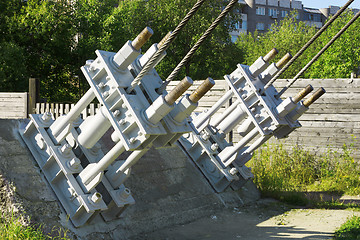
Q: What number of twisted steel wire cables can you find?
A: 4